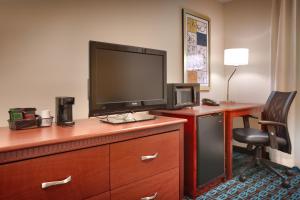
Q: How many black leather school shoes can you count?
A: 0